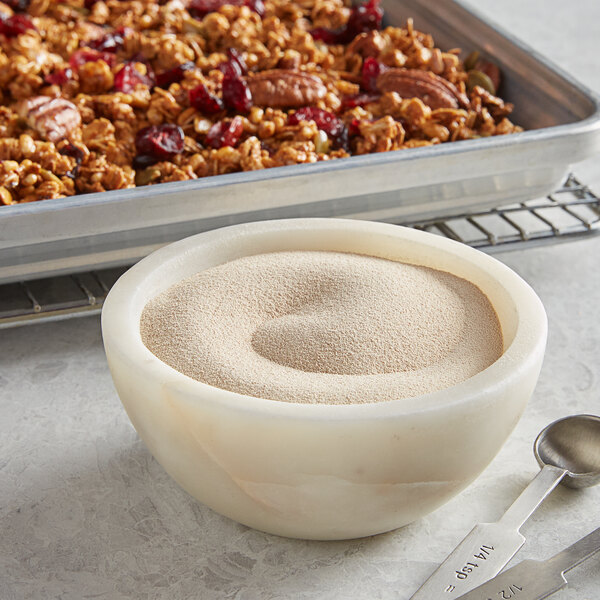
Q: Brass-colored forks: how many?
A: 0